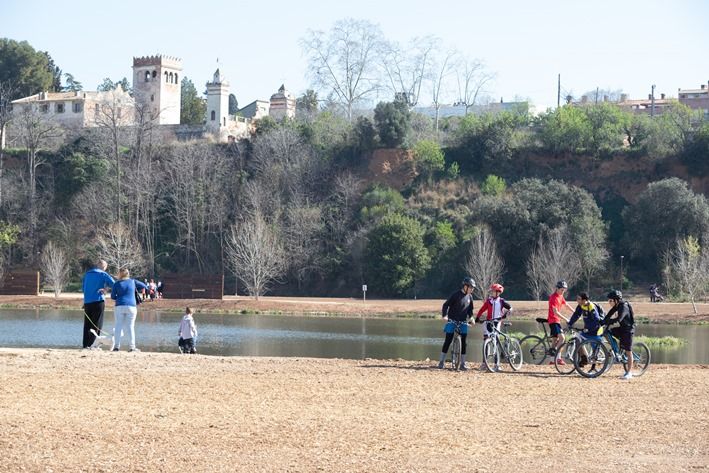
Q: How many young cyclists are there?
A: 5